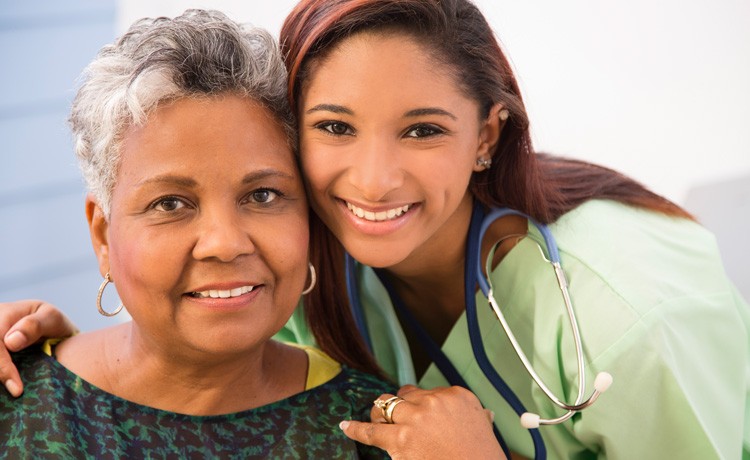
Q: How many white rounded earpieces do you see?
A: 2